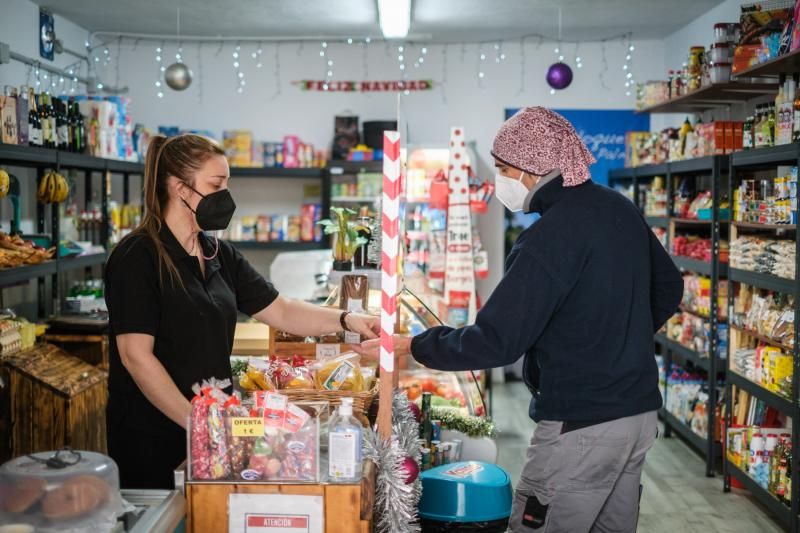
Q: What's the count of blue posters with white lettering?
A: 1